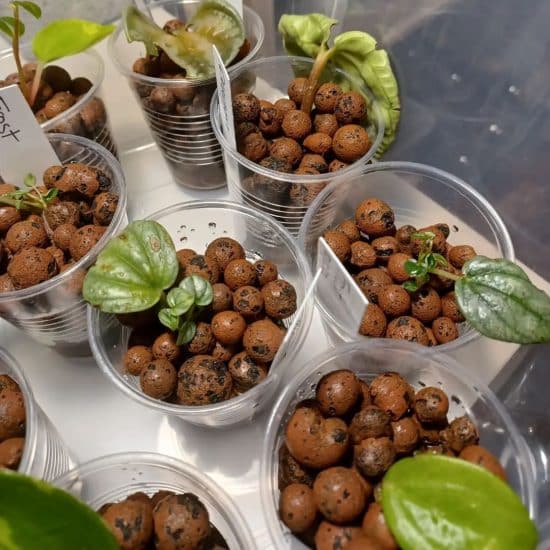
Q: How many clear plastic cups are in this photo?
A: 9